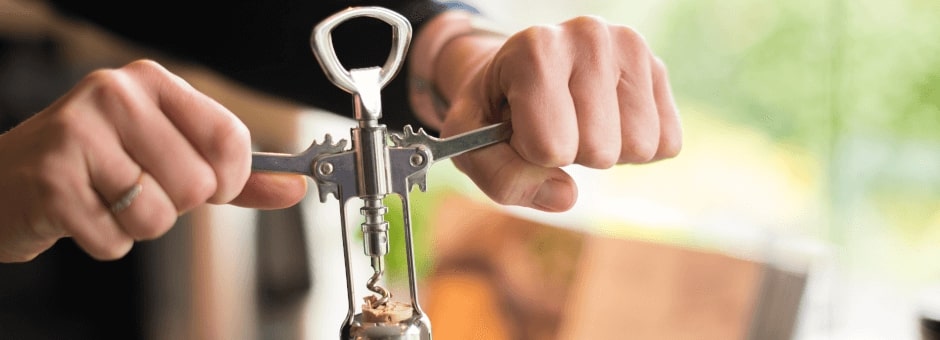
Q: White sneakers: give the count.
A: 0